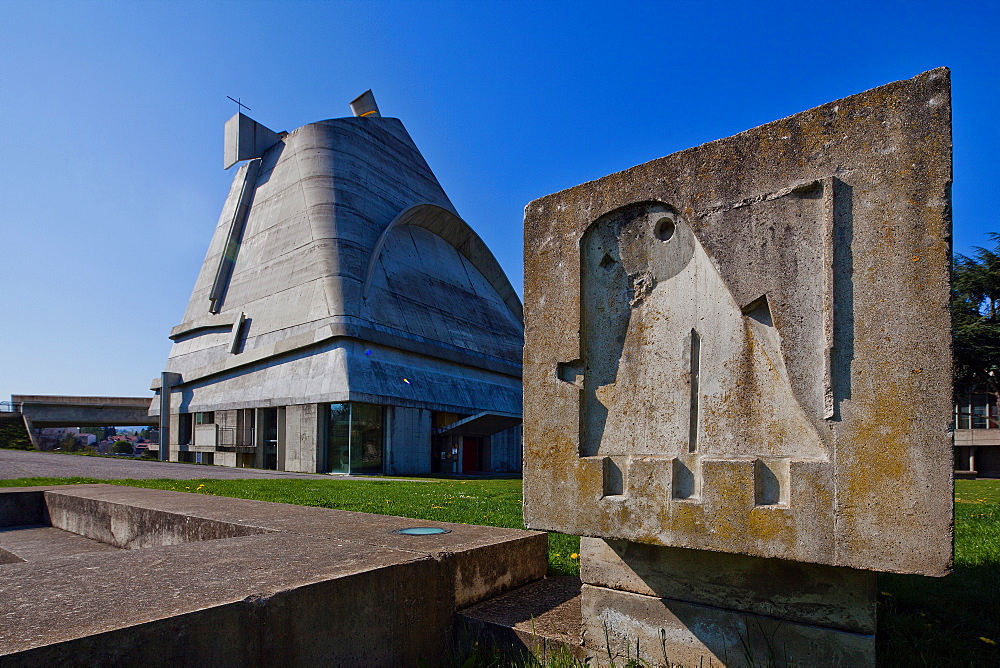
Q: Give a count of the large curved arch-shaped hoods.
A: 1